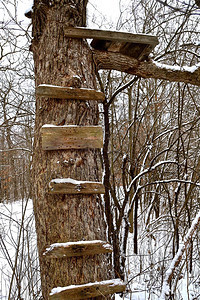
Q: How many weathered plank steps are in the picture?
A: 5